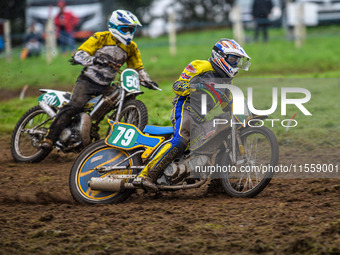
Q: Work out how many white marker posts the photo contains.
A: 5